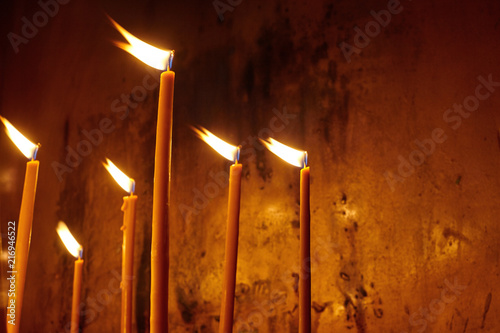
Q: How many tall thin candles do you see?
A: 6